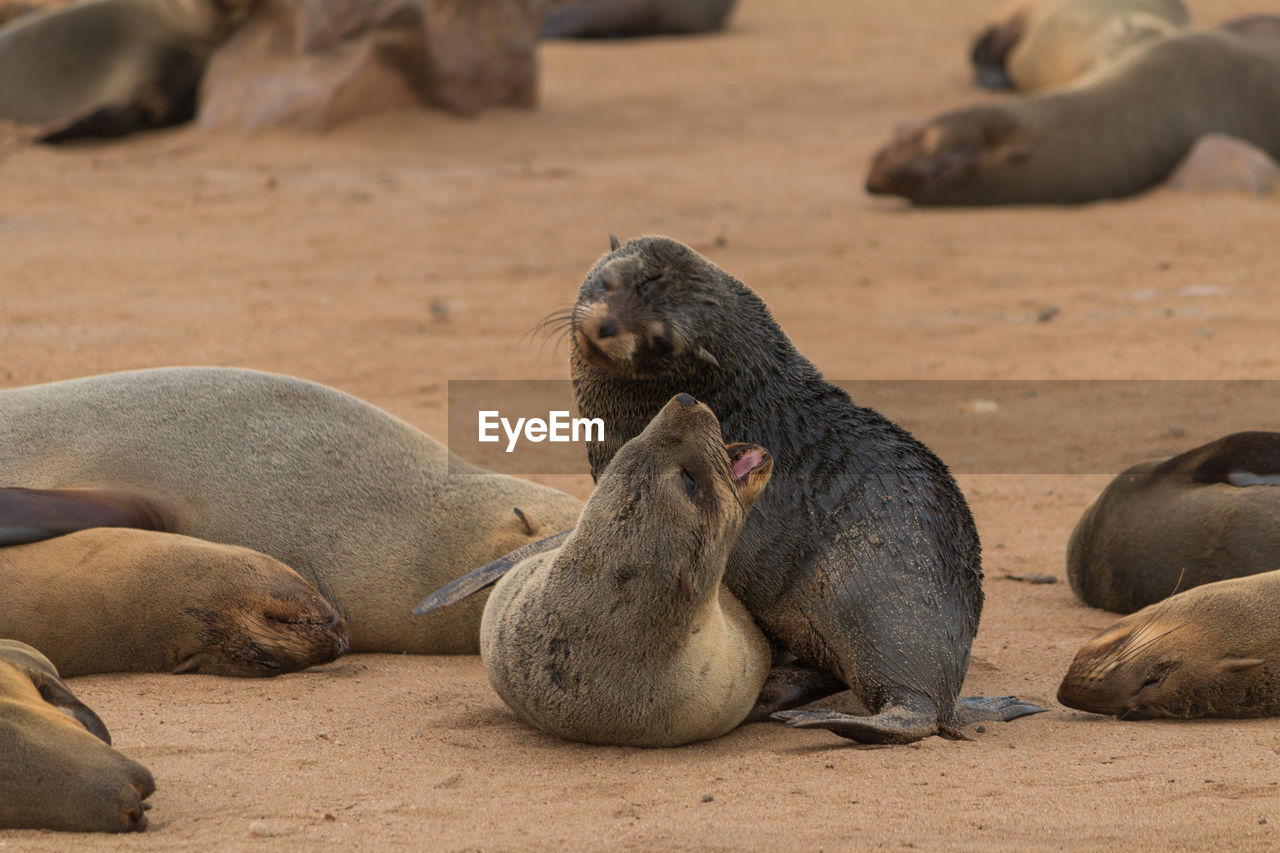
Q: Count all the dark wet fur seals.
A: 1